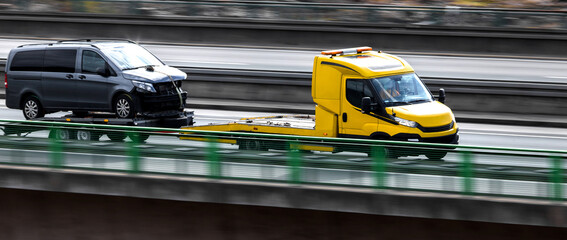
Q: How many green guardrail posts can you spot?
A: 7